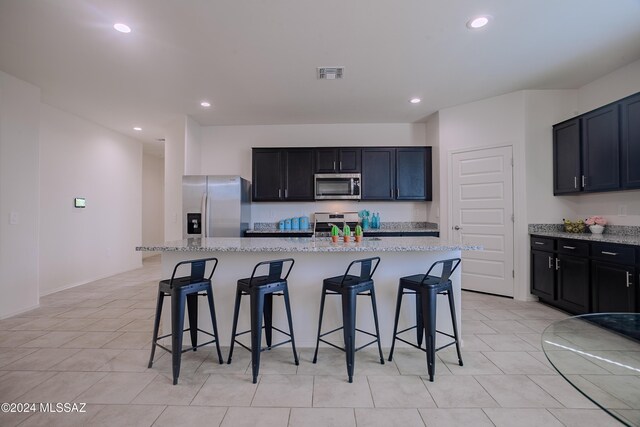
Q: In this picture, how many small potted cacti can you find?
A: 3